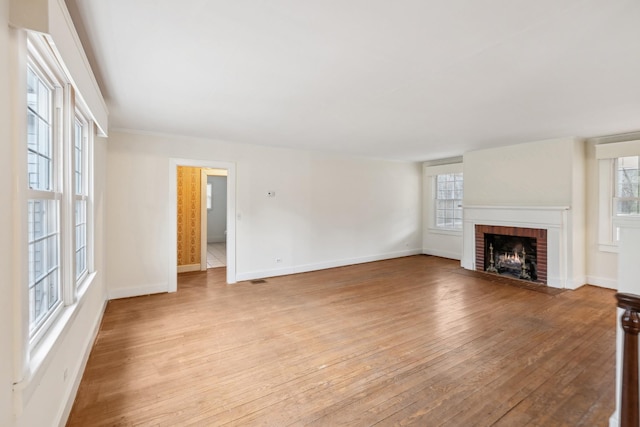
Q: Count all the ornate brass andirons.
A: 2